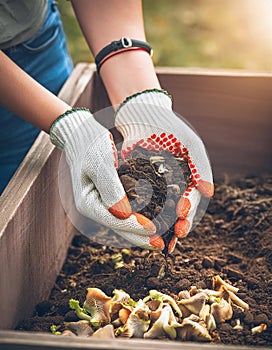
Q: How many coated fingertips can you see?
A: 7